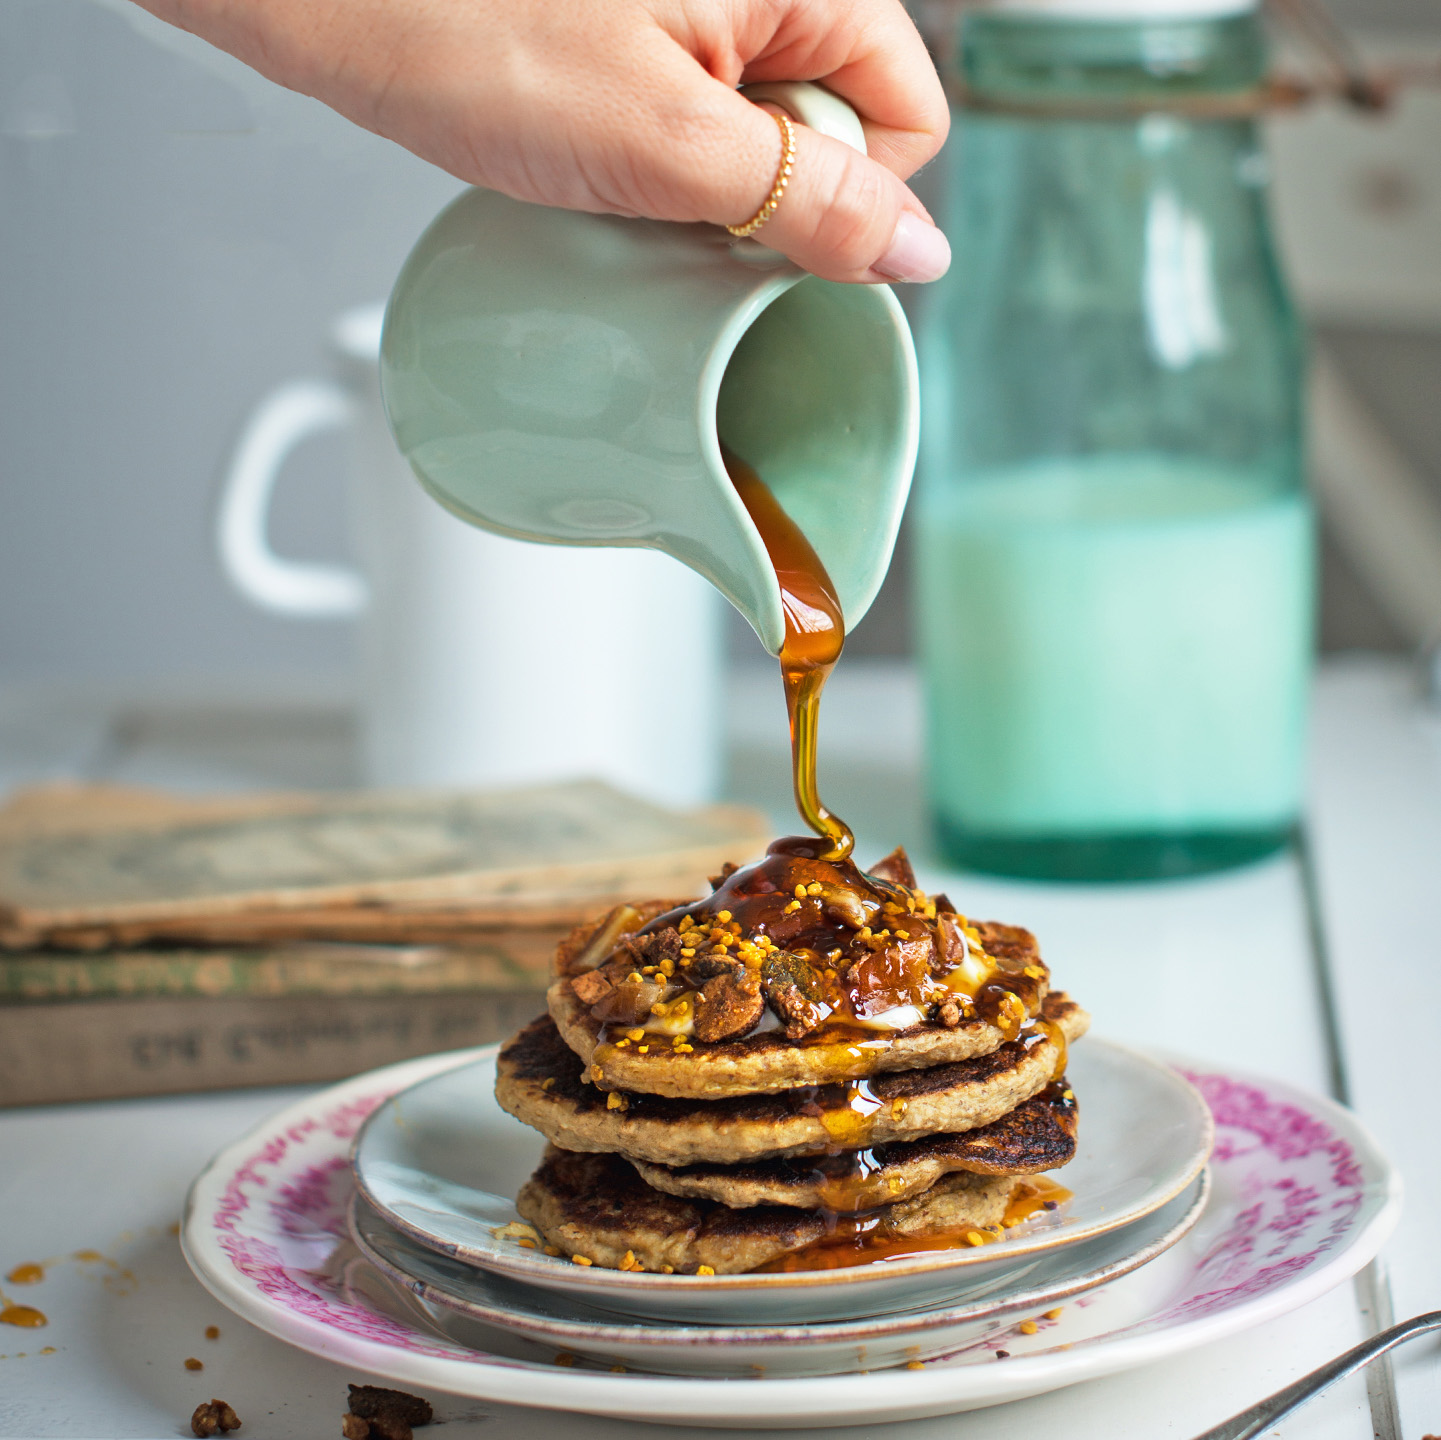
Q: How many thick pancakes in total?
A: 4